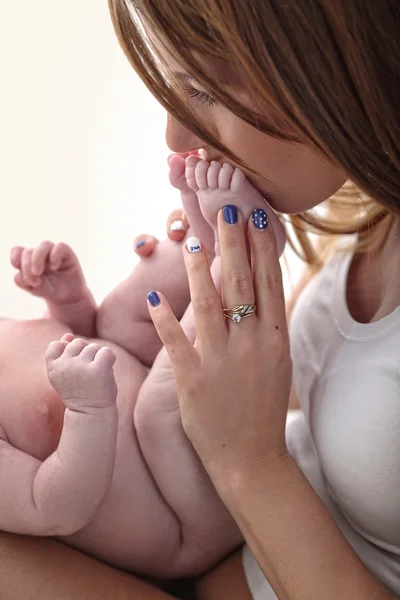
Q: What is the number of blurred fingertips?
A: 2